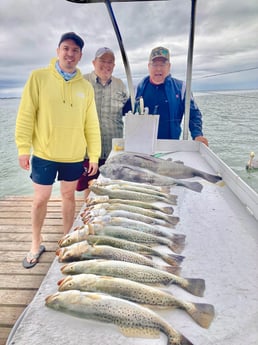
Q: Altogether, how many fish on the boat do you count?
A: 15